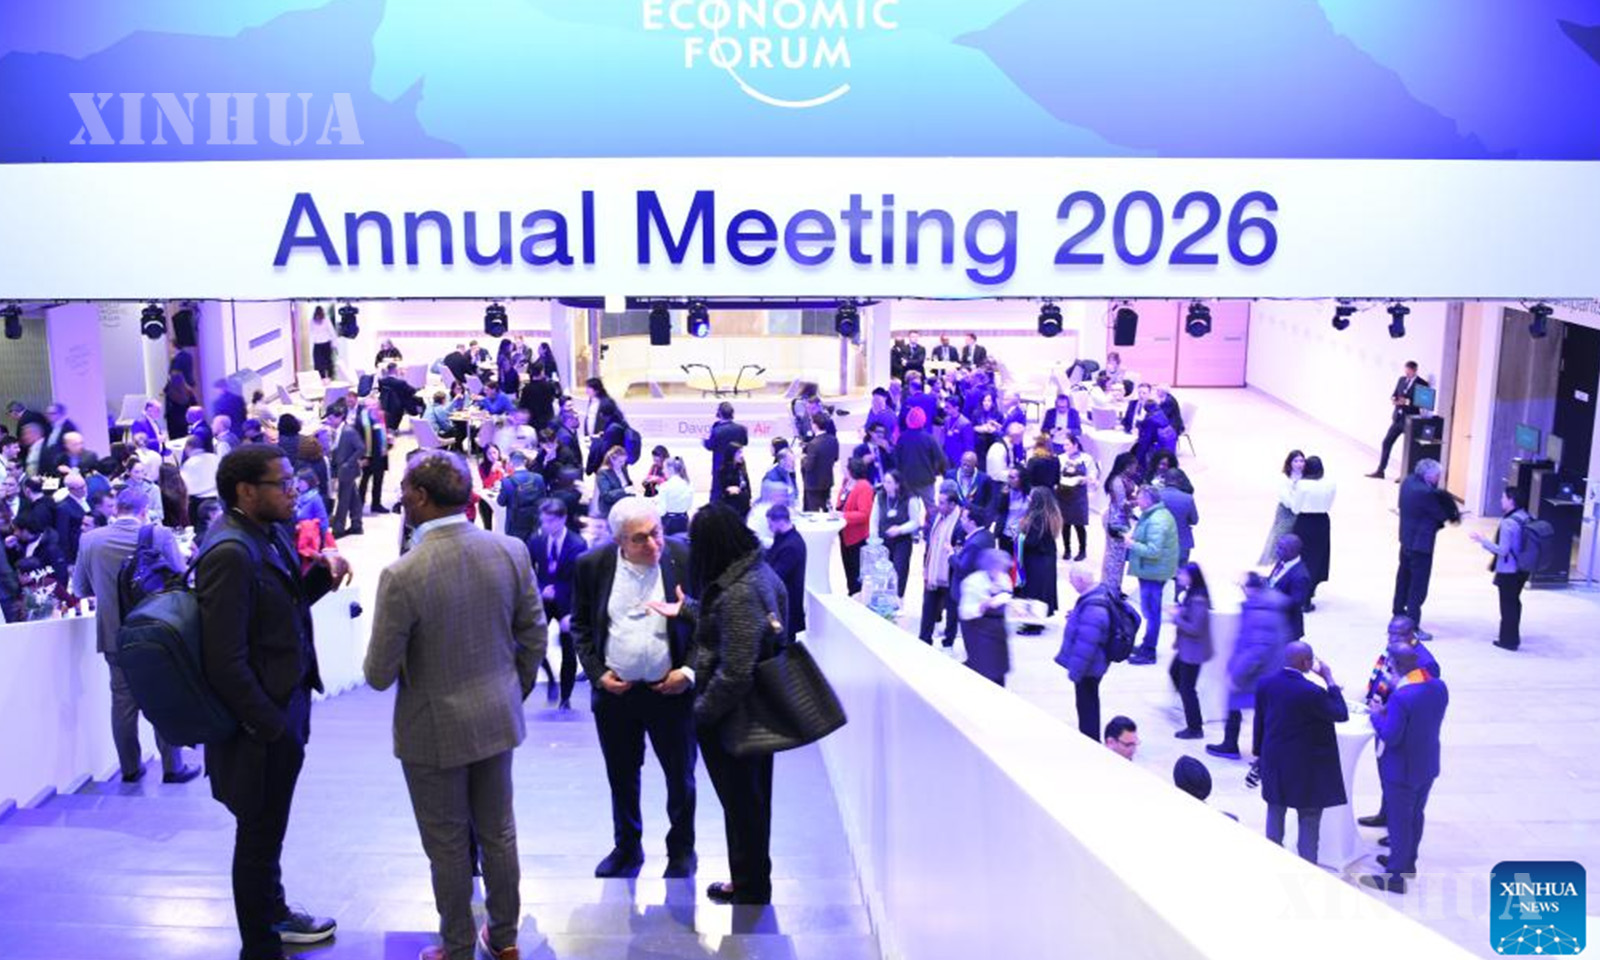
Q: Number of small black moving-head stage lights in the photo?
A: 11